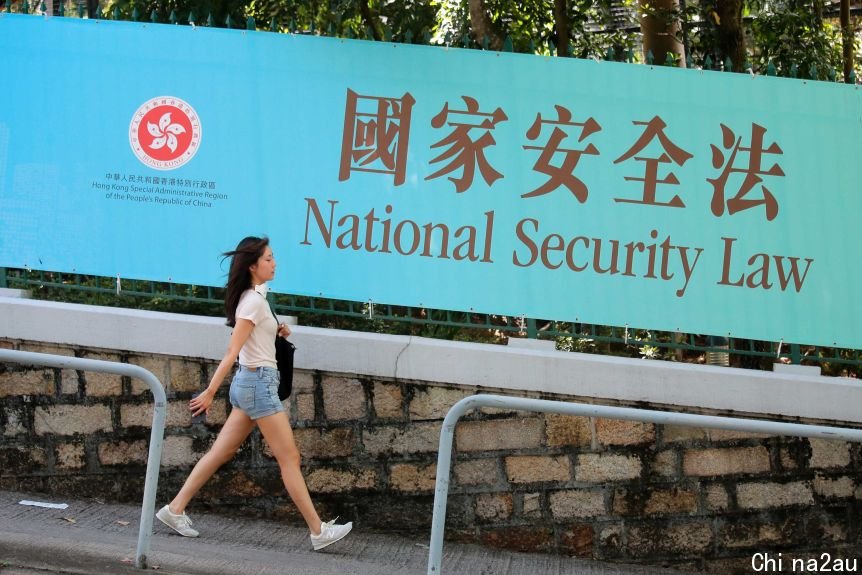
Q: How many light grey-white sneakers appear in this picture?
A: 2